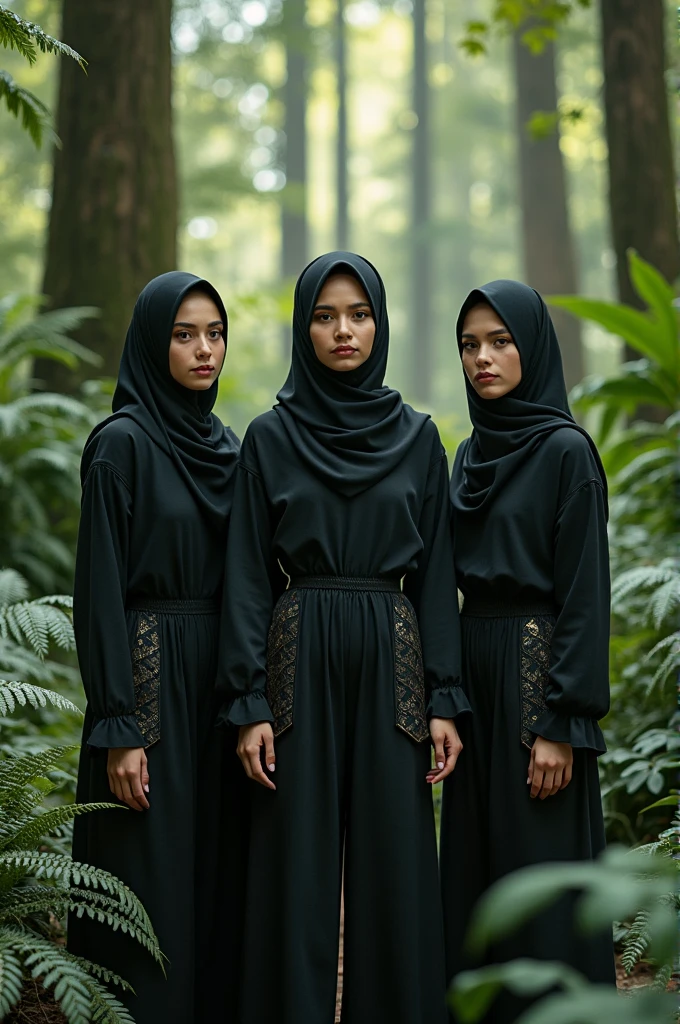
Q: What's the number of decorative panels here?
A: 4